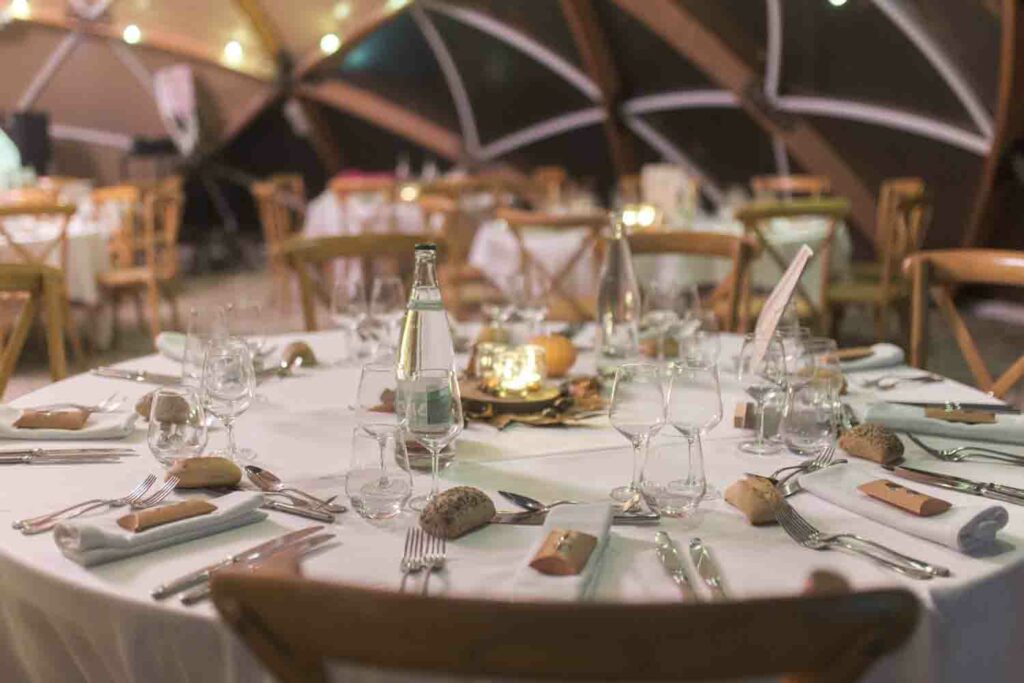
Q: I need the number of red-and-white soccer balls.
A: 0